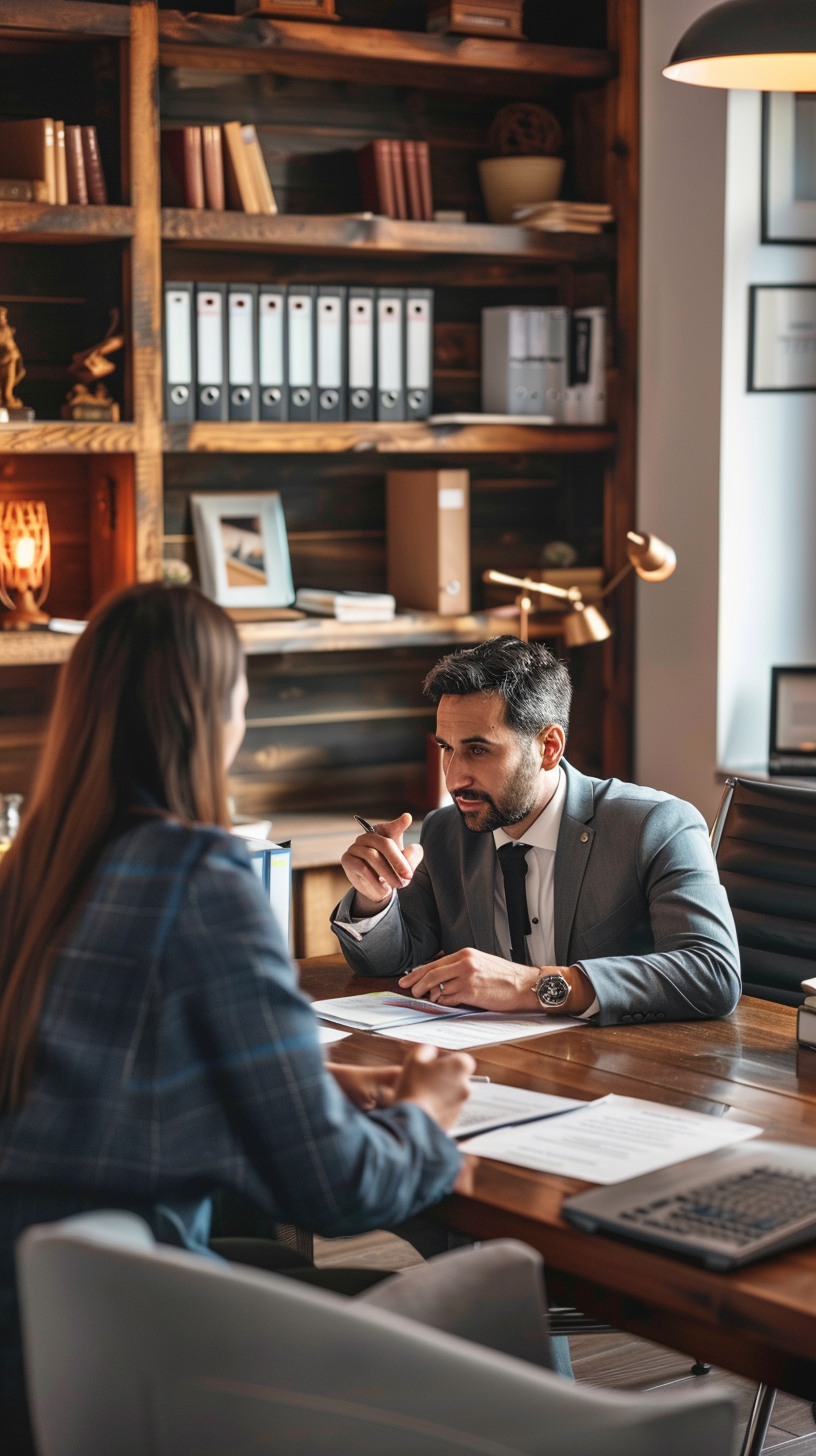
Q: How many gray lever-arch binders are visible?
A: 9